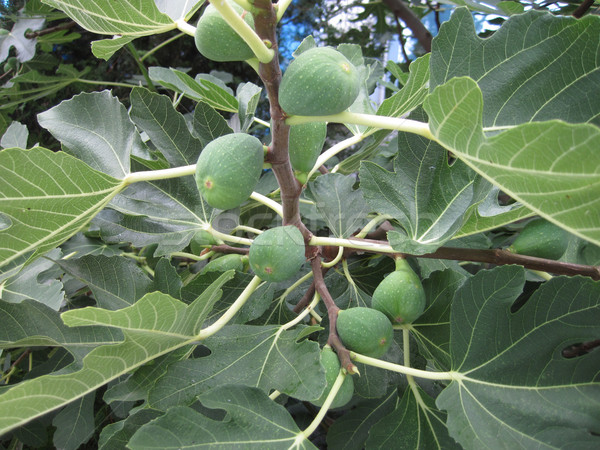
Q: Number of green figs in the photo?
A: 11